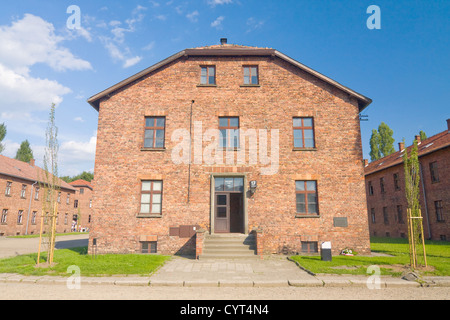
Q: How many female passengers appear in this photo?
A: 0